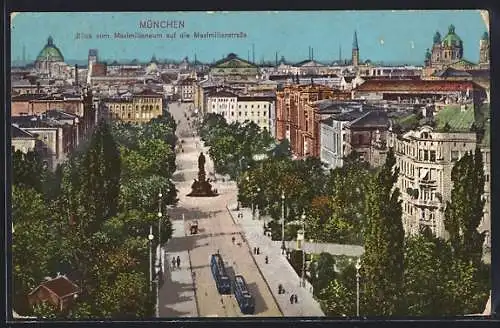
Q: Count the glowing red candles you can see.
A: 0